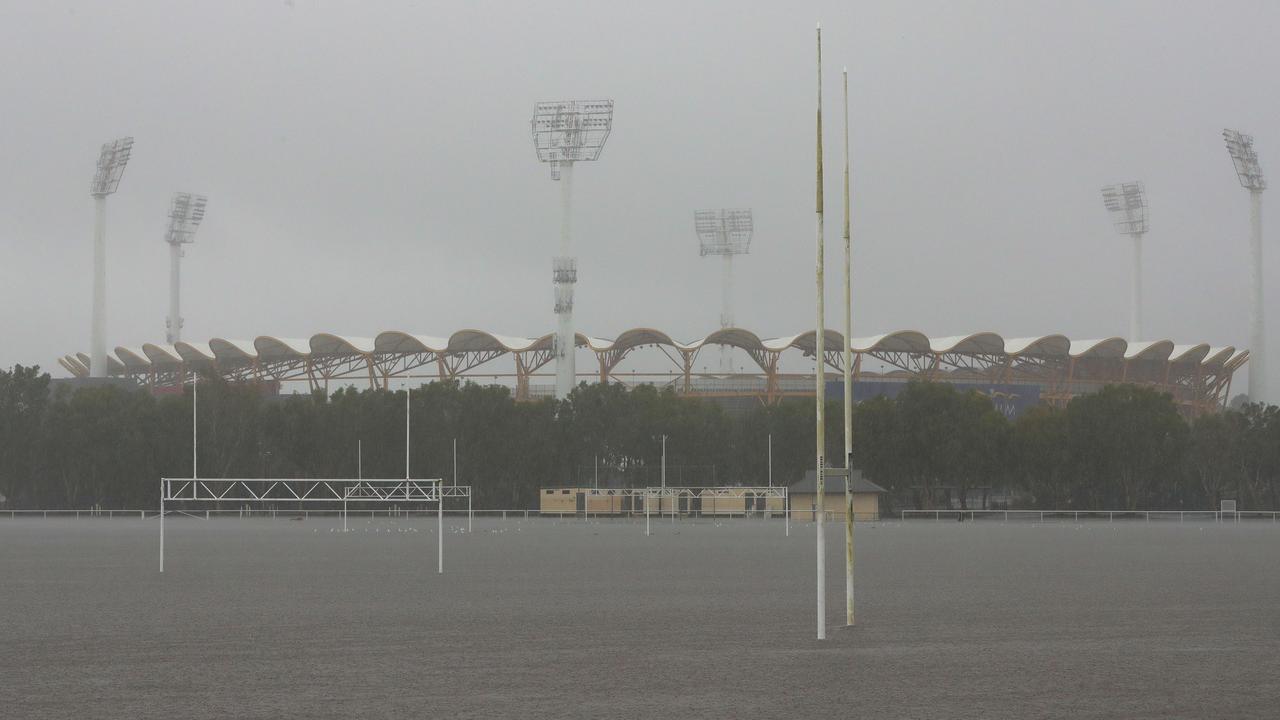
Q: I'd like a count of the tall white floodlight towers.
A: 6